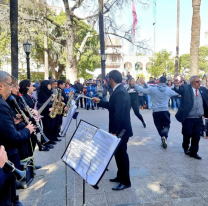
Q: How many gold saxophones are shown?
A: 3